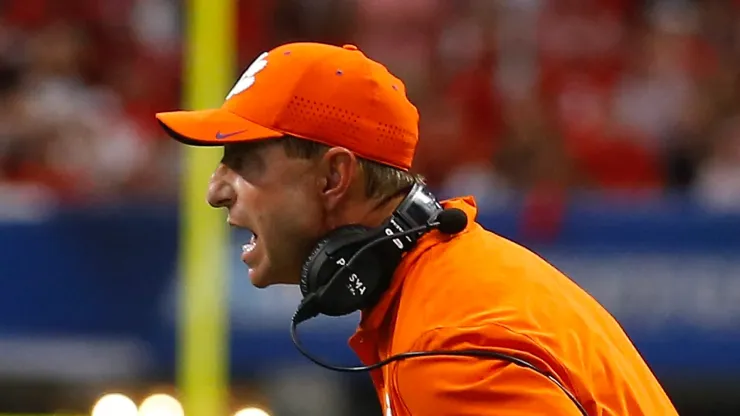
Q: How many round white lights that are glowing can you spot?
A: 3